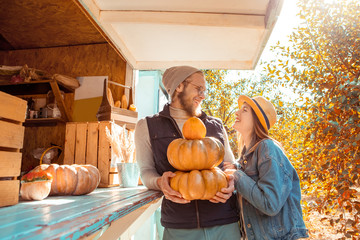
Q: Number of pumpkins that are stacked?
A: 3